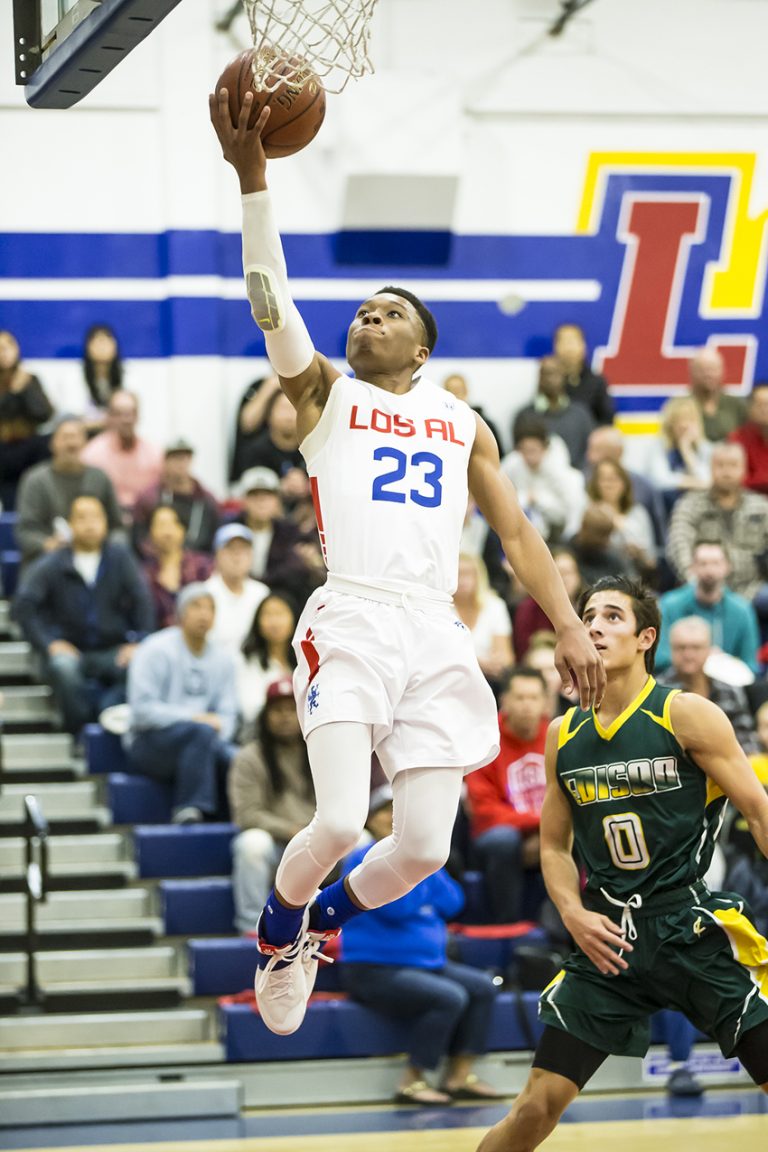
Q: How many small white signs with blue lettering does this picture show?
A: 1